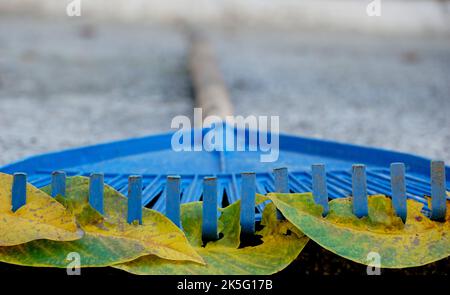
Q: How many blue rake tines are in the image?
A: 12